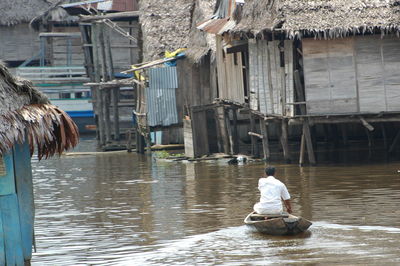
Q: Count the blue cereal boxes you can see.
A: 0